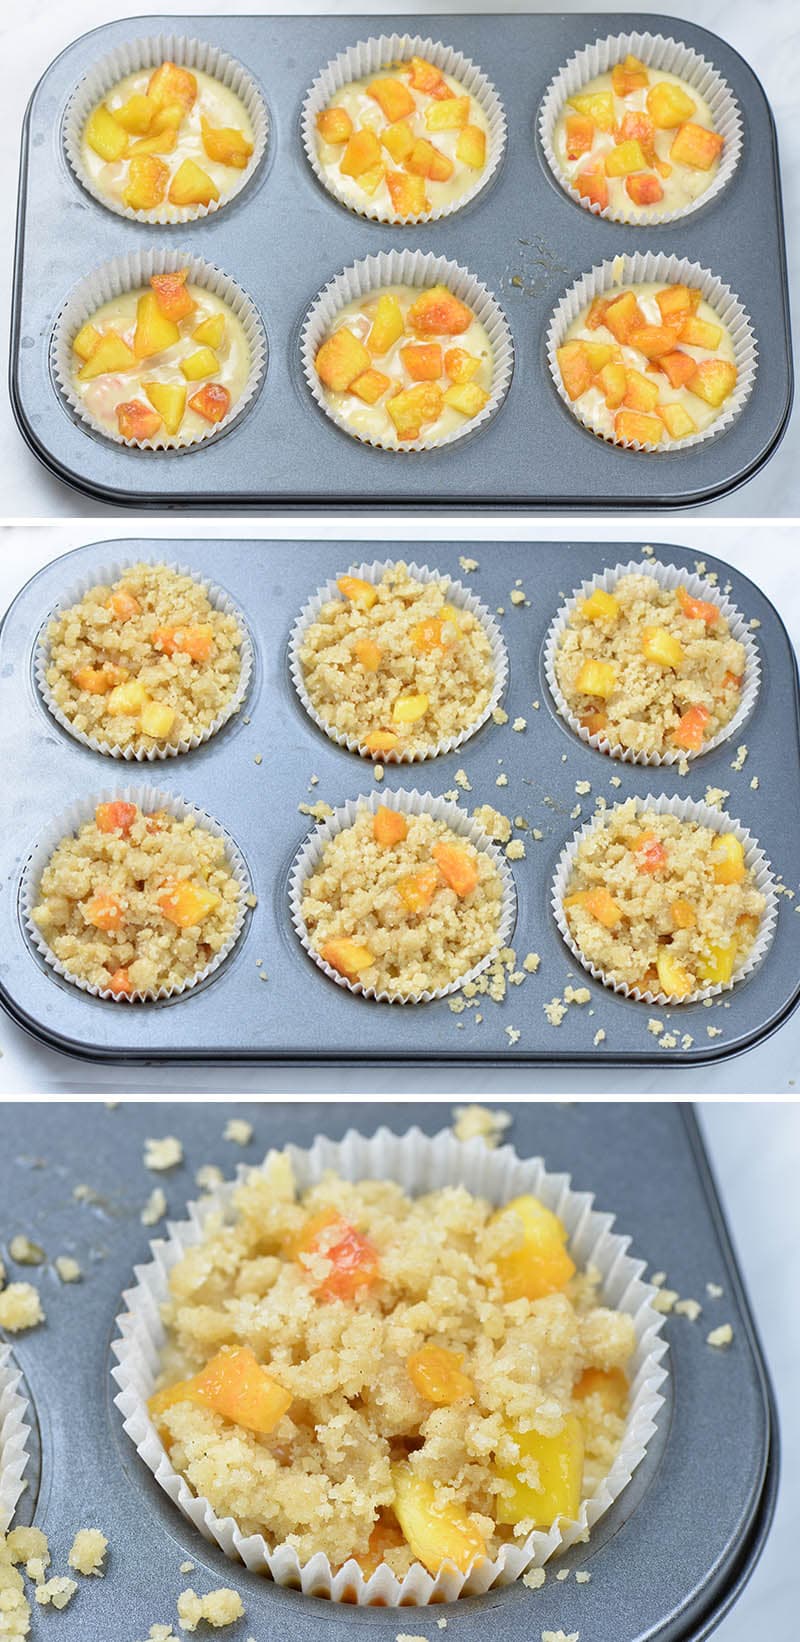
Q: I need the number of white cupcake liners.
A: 14